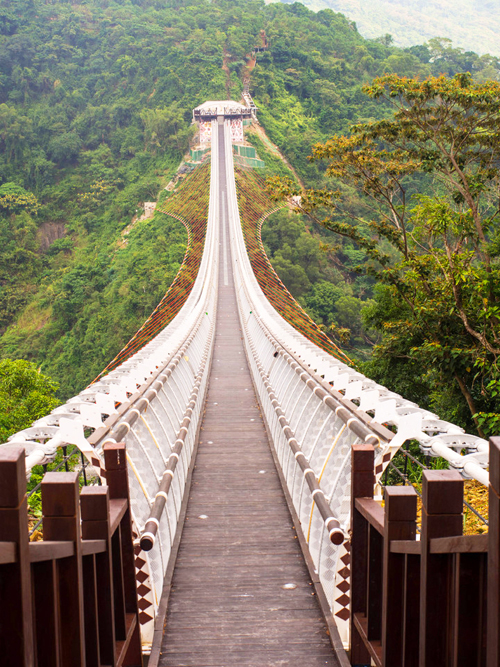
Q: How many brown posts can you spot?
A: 8